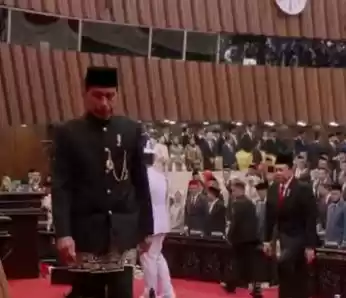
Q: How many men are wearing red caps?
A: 2